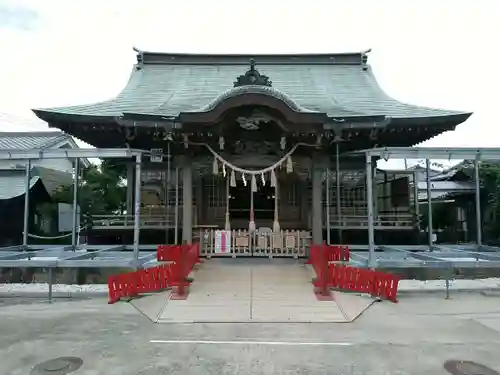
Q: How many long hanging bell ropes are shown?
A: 3